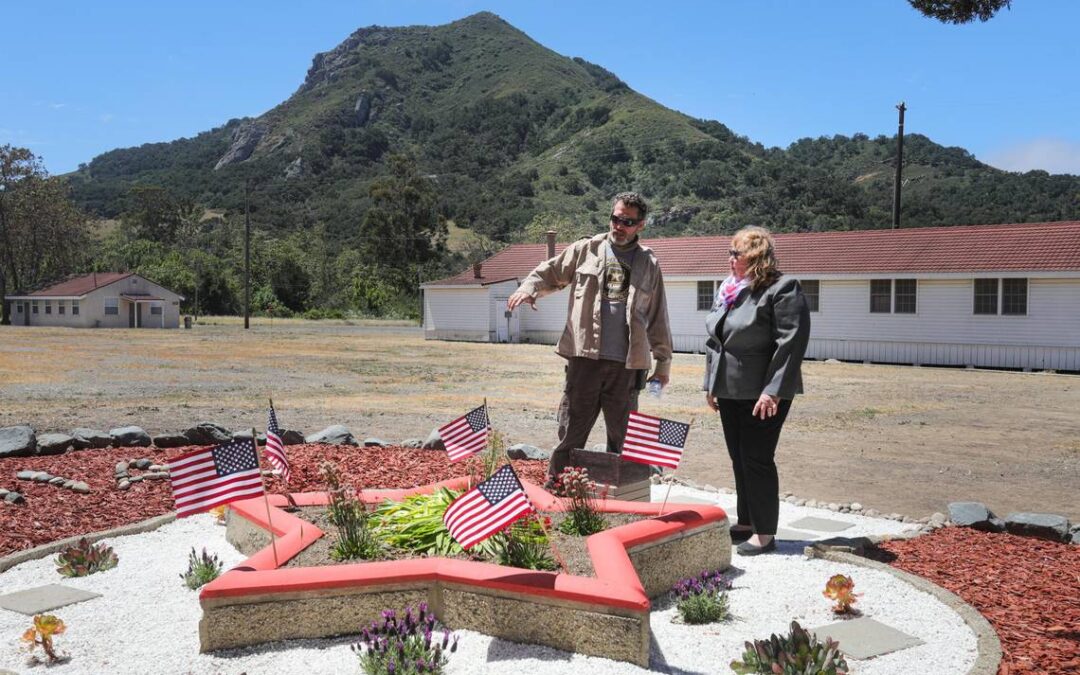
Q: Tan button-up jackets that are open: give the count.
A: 1